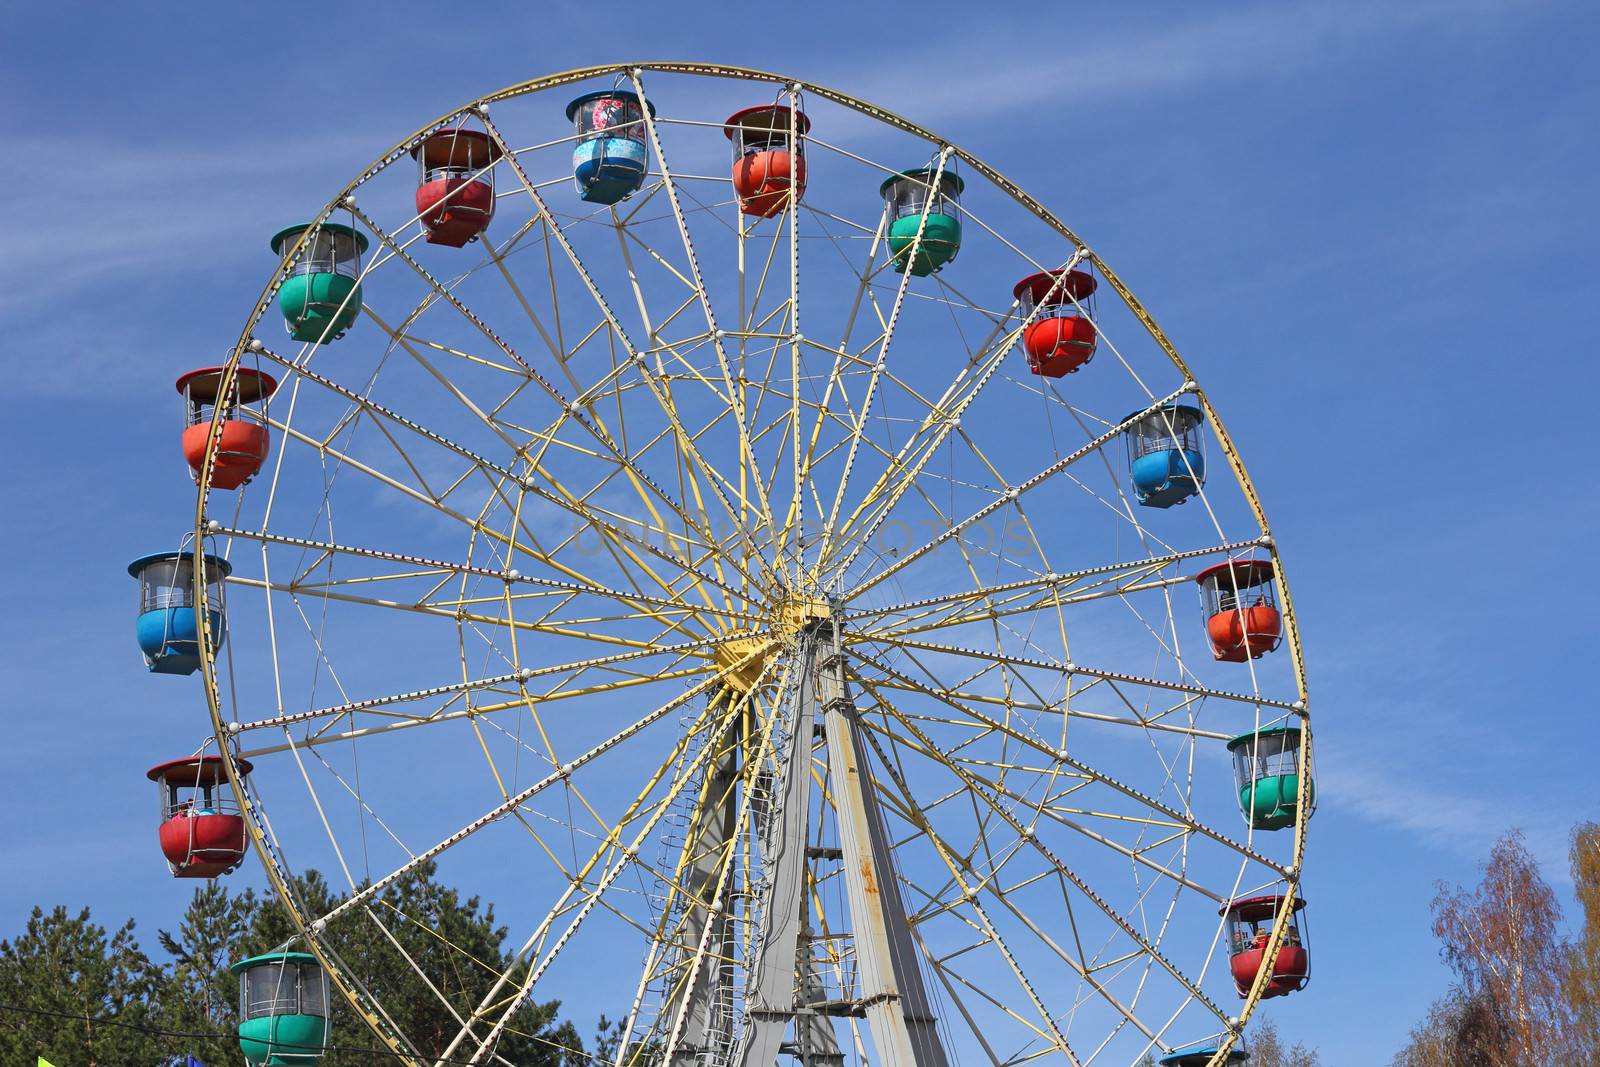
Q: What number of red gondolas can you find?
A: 7